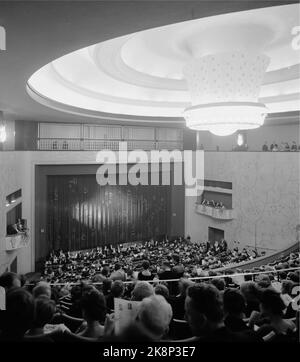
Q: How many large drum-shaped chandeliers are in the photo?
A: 1